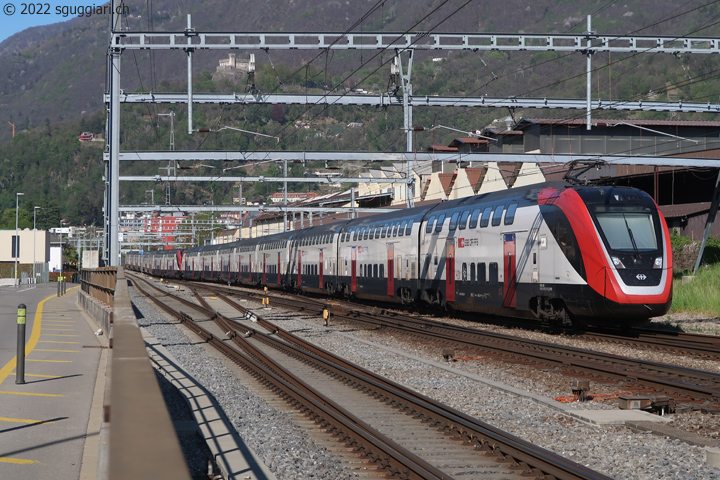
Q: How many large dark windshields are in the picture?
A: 1